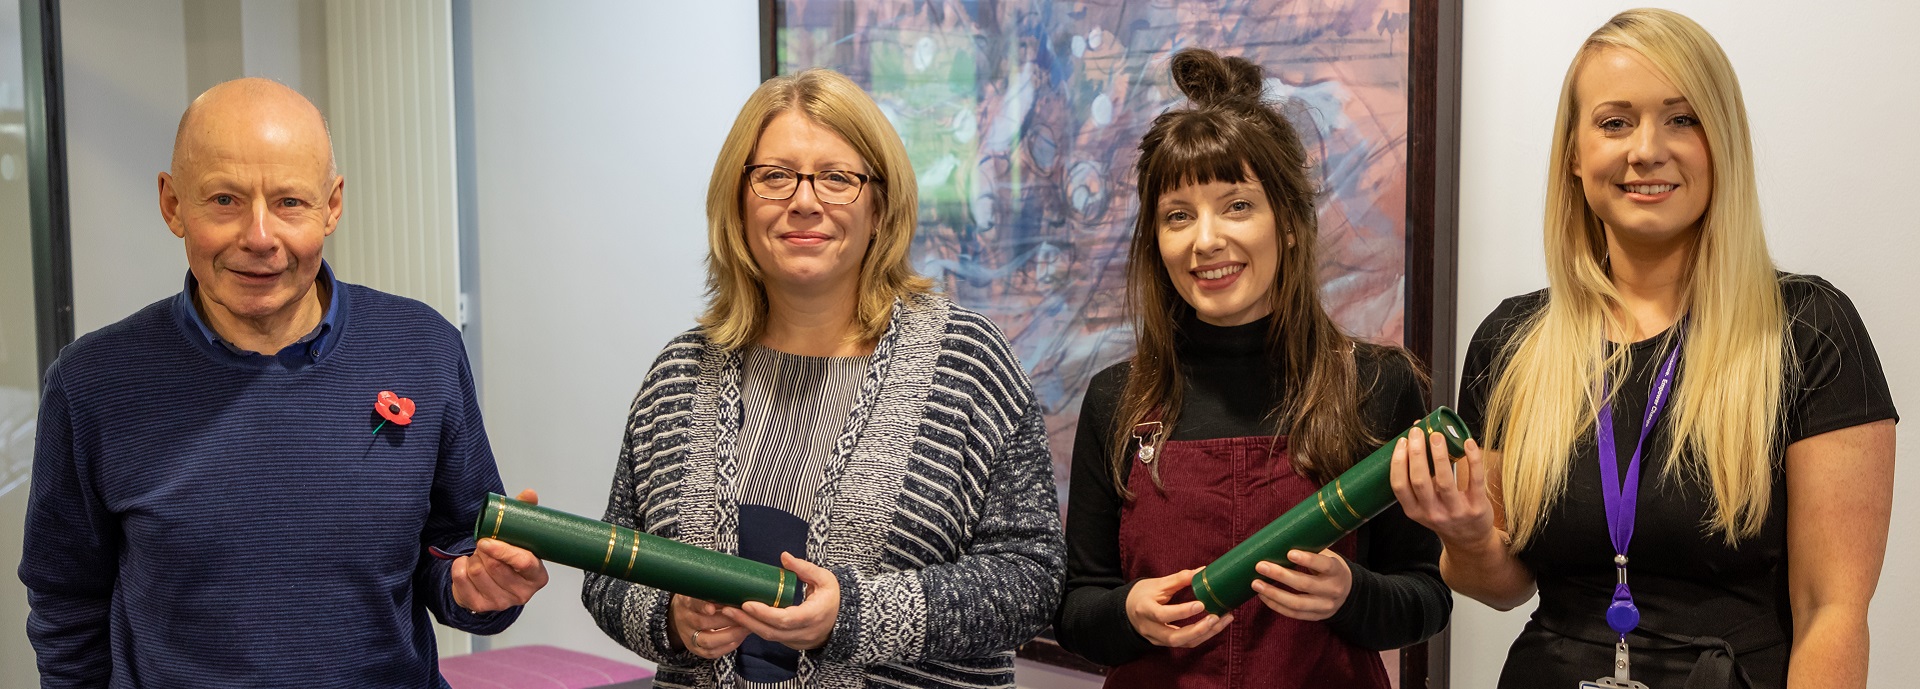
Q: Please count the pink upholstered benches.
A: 1